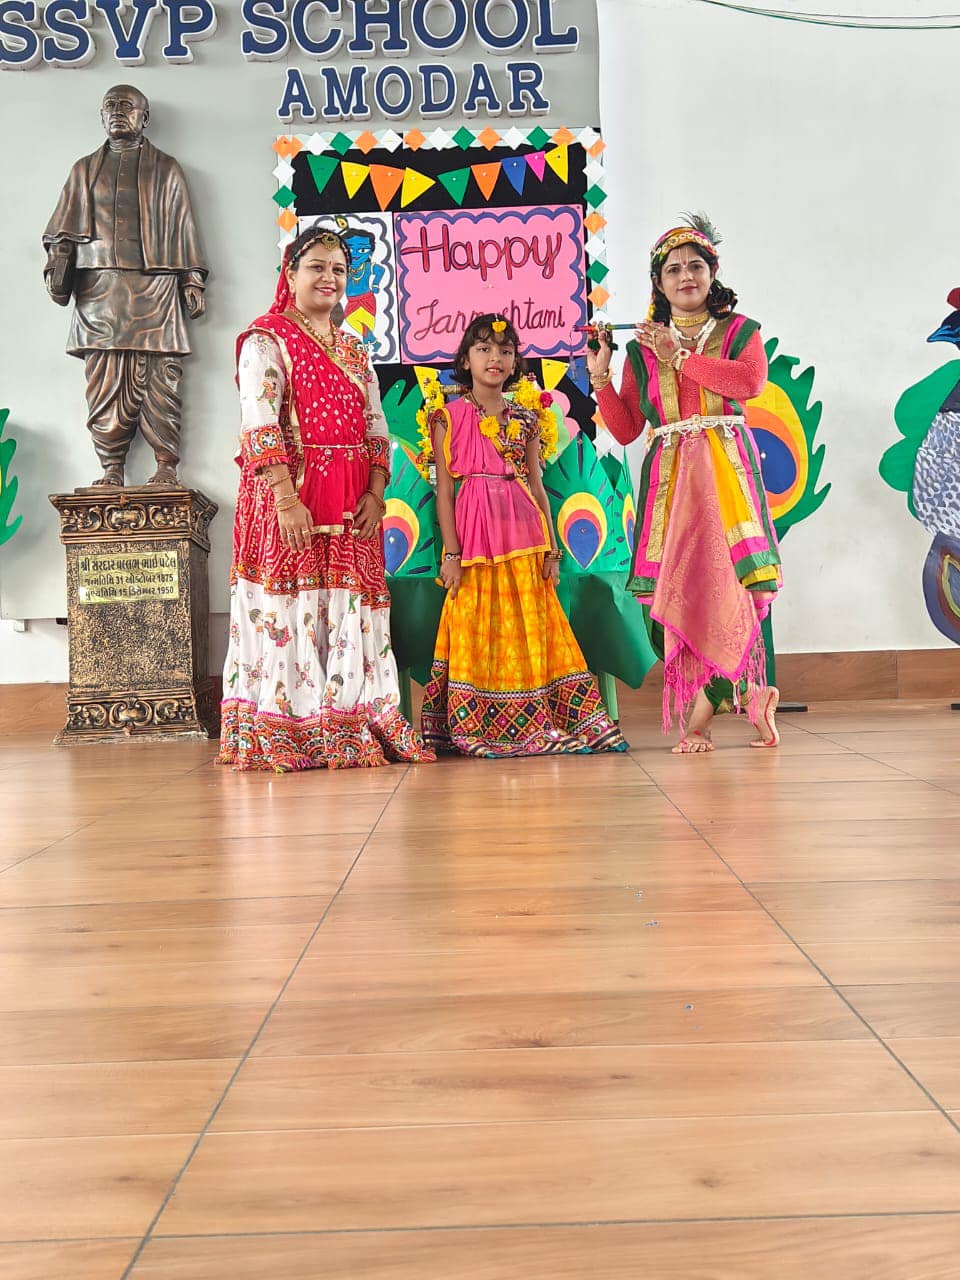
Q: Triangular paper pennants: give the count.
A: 13